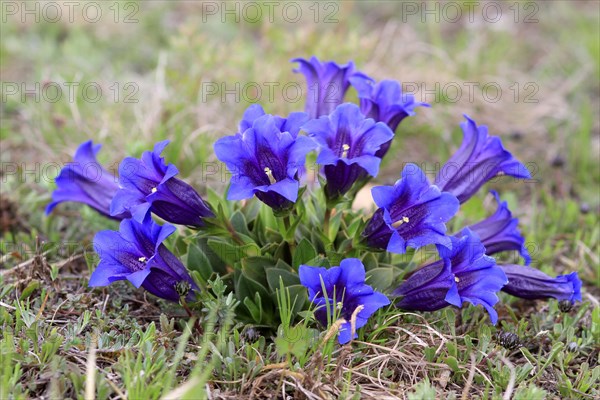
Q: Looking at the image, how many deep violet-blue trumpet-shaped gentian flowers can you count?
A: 14